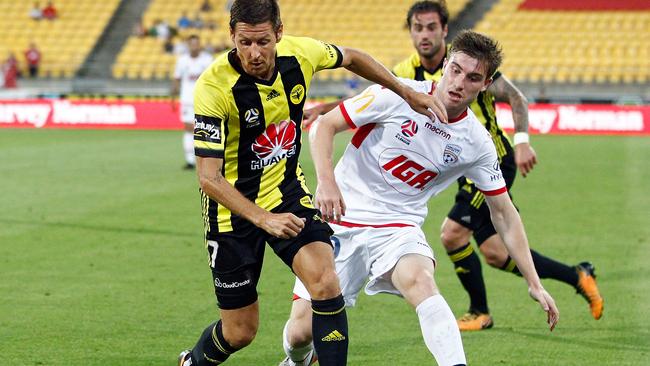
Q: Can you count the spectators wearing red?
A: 3